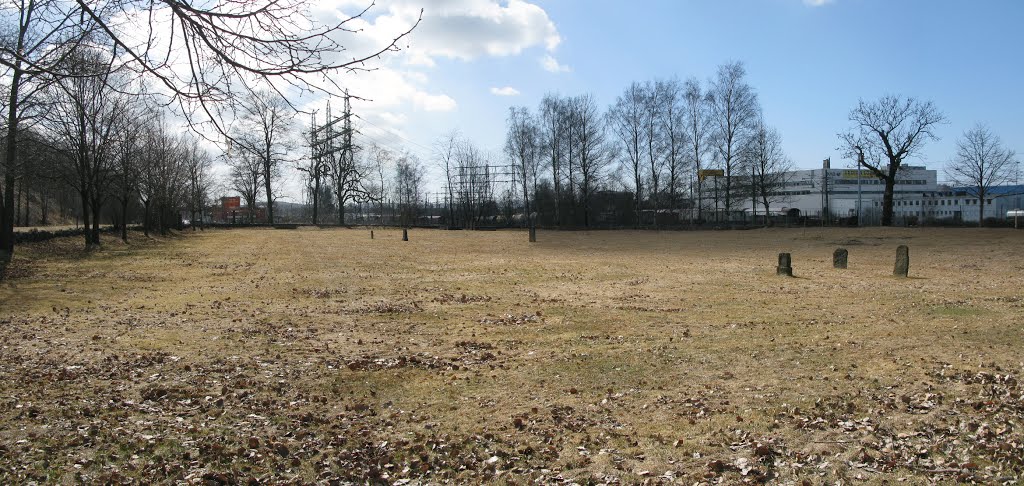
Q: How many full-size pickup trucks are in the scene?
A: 0